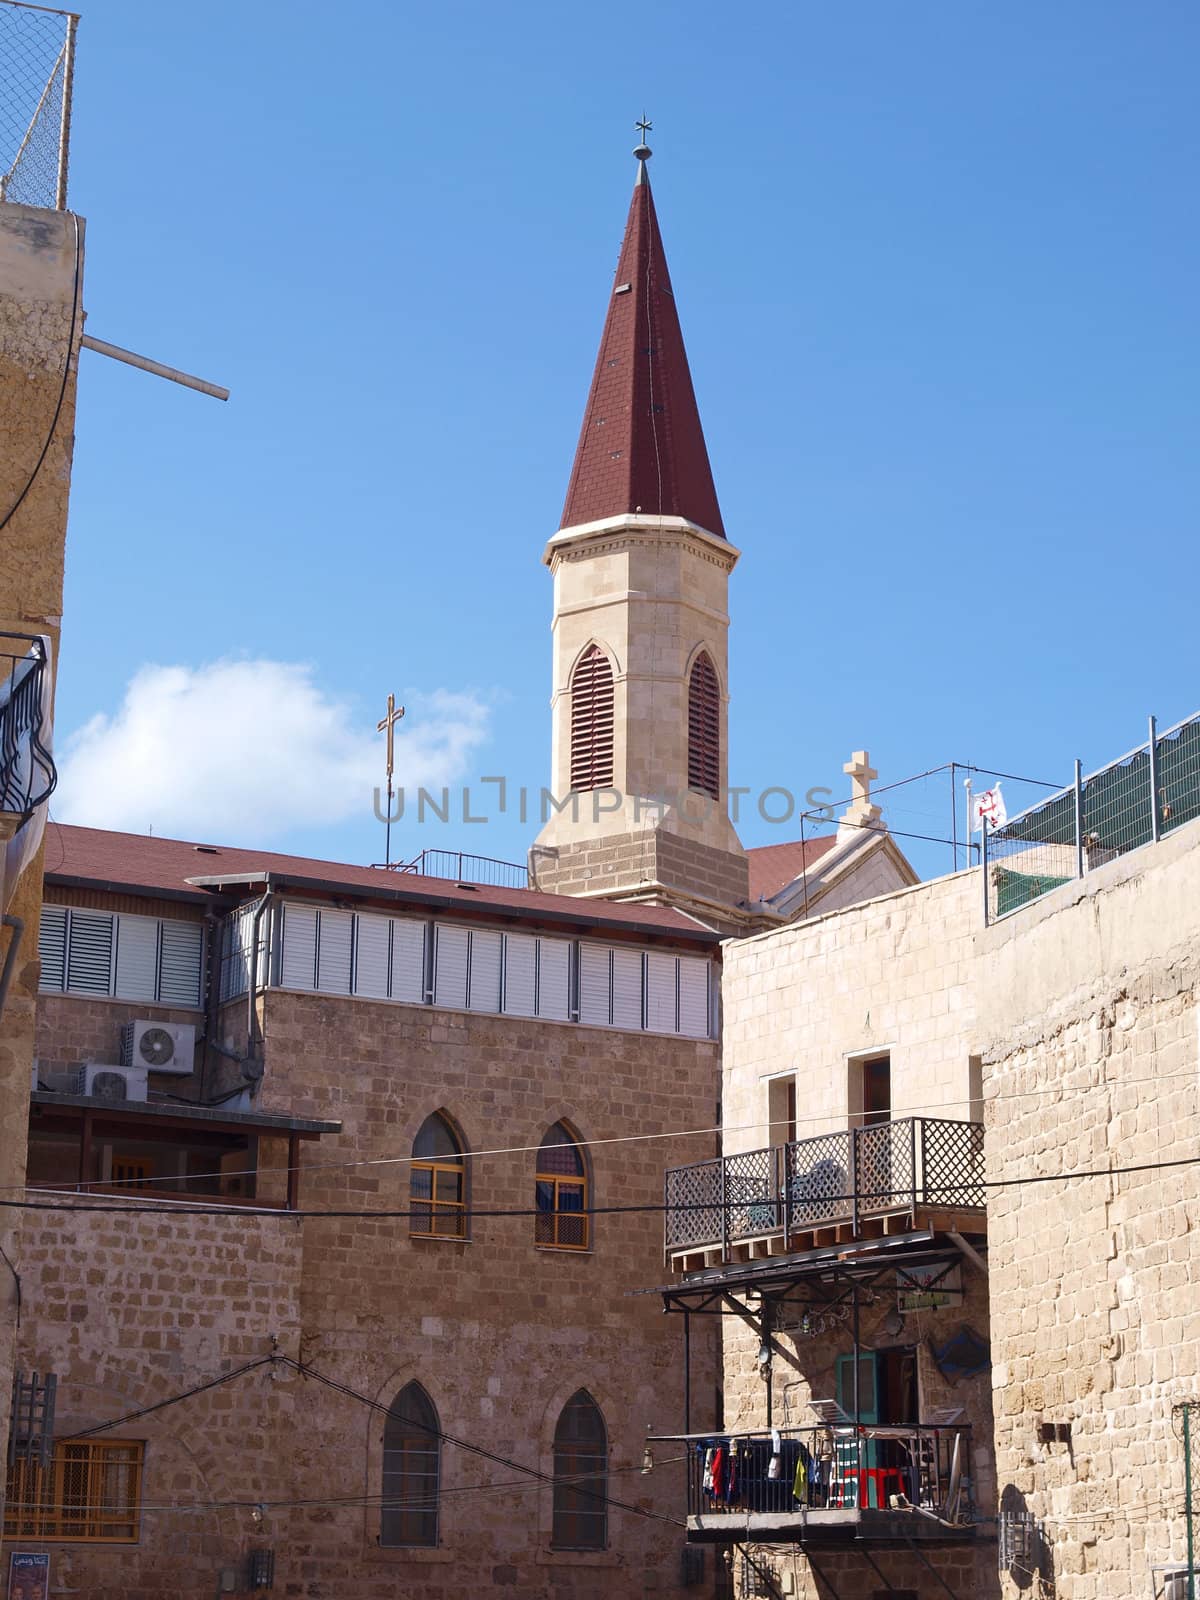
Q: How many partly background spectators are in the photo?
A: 0